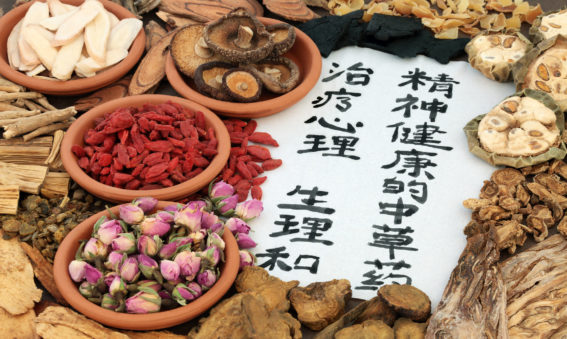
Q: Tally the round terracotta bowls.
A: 4